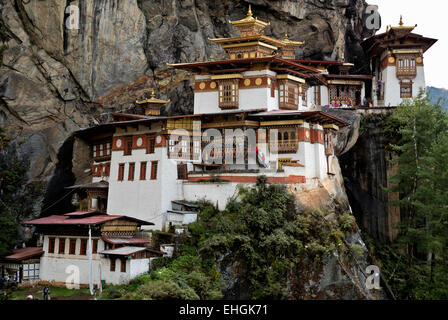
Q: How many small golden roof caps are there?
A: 4